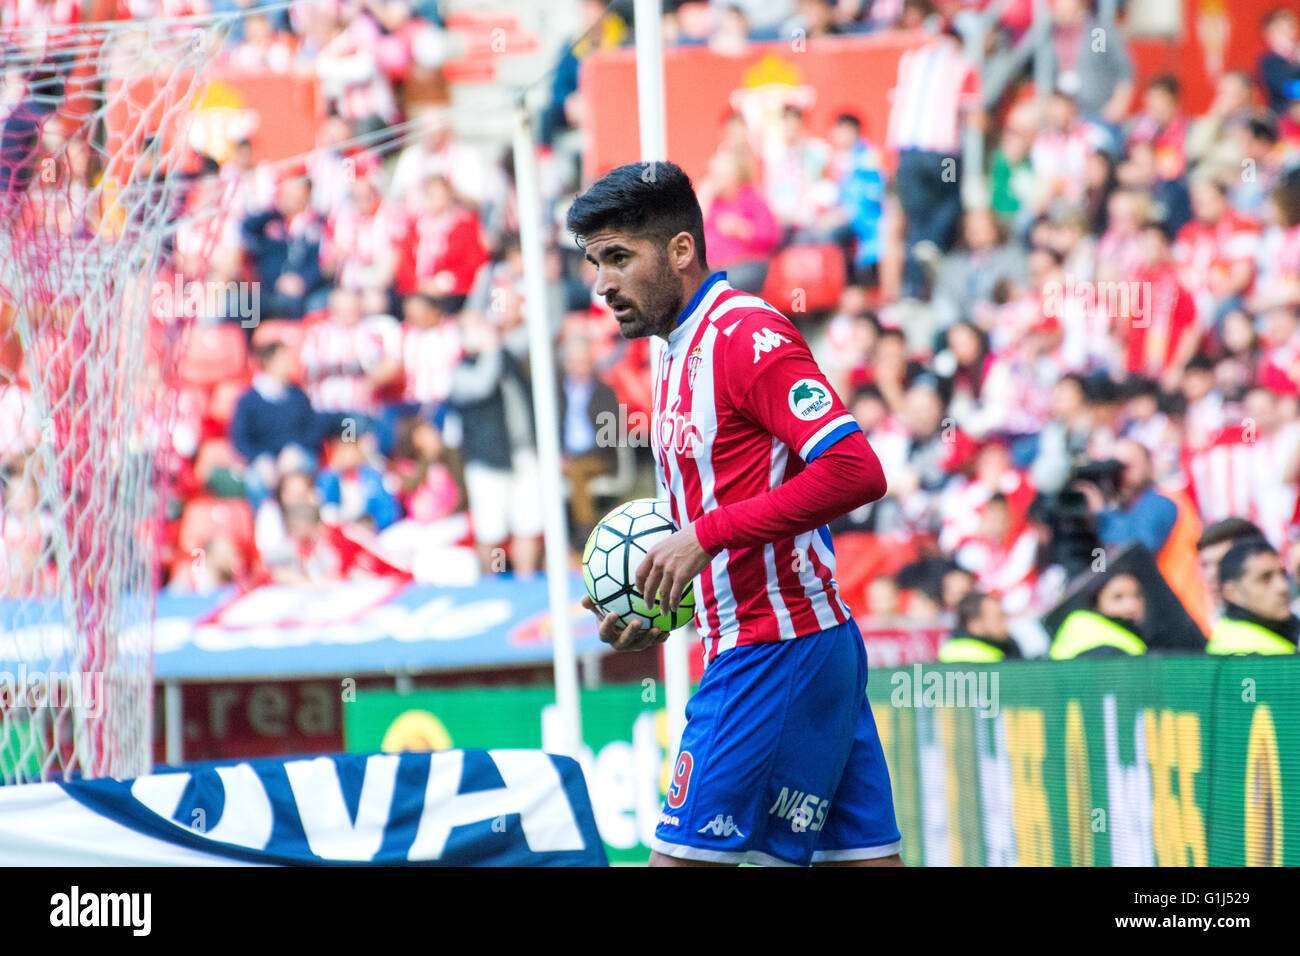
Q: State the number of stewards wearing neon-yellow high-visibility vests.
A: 3